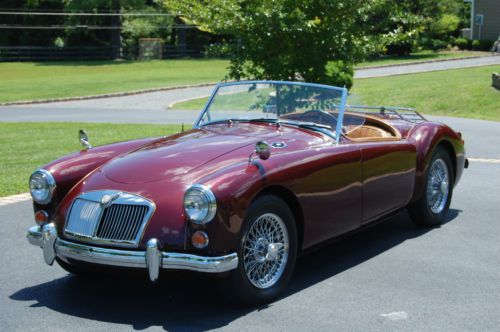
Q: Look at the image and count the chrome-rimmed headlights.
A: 2